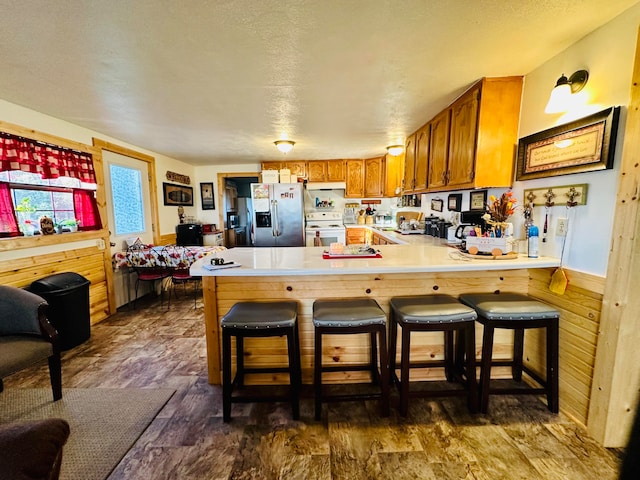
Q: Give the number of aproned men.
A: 0